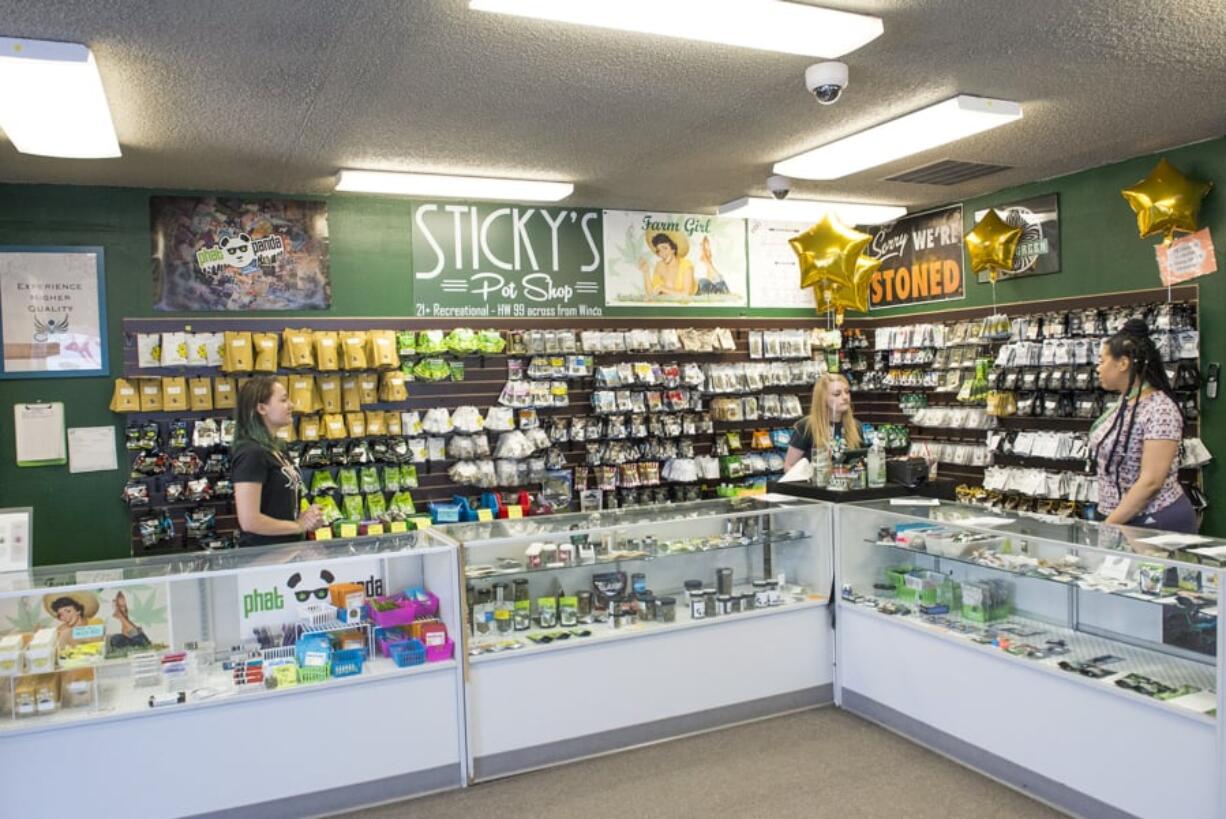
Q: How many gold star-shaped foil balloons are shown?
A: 4